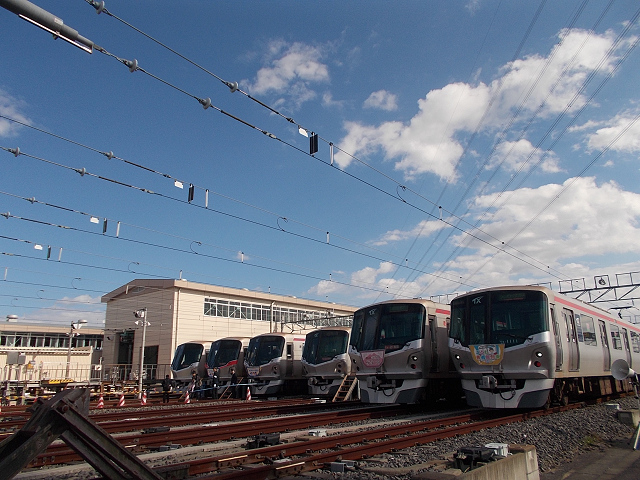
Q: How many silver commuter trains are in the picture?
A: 6